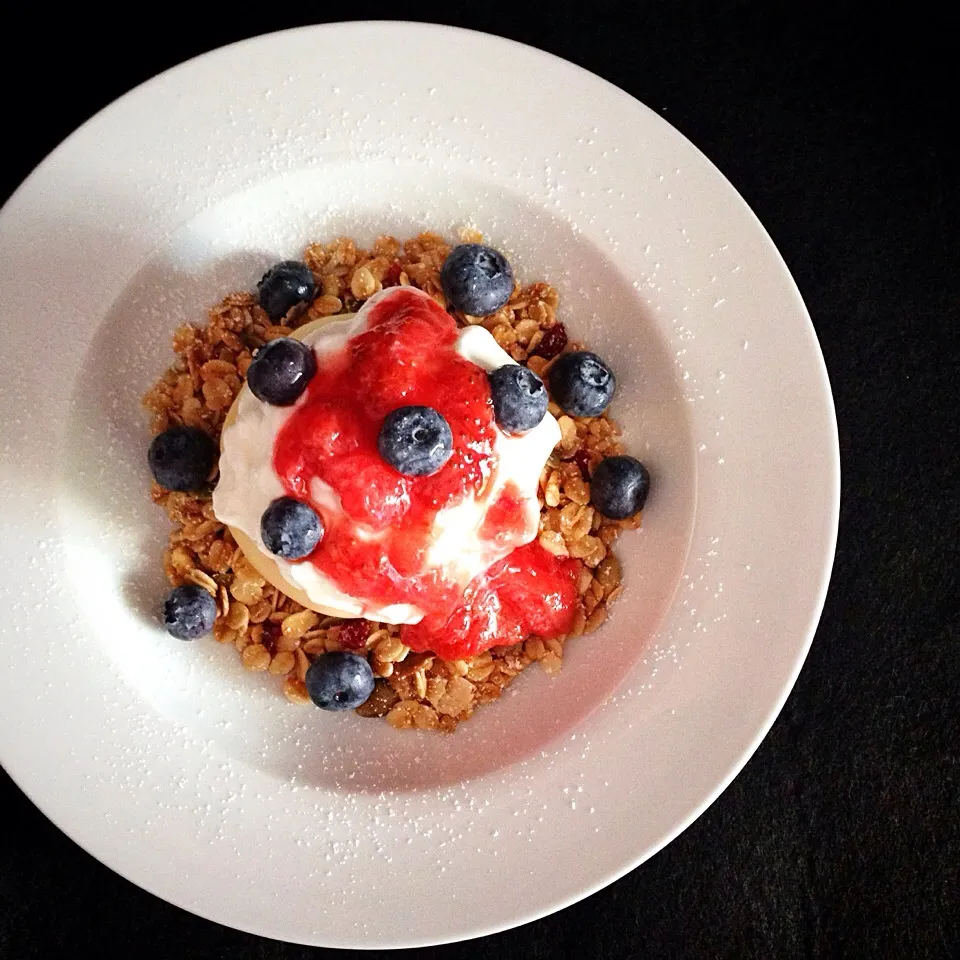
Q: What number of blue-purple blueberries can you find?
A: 11